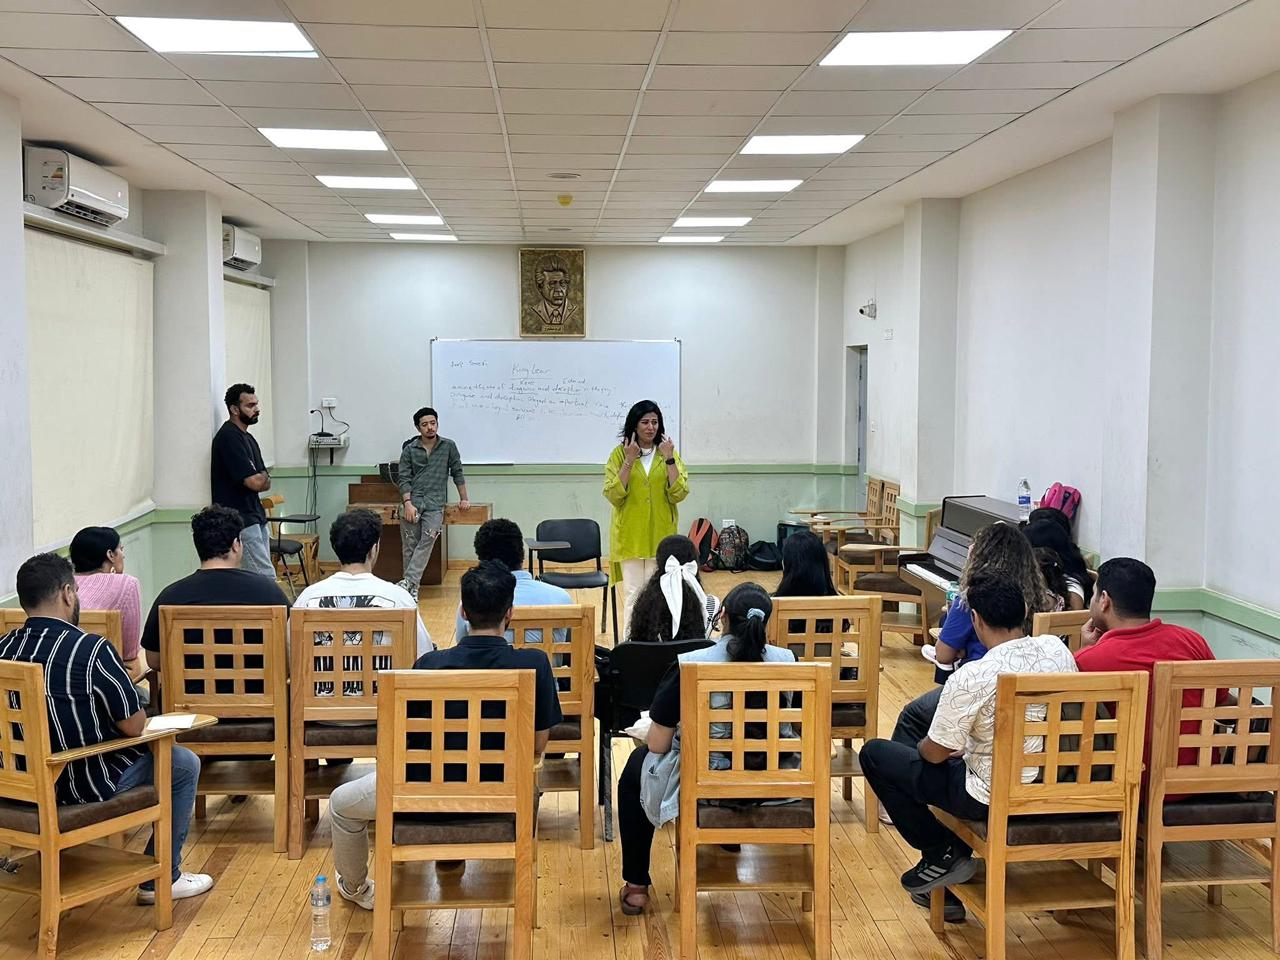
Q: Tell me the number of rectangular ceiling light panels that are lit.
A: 10